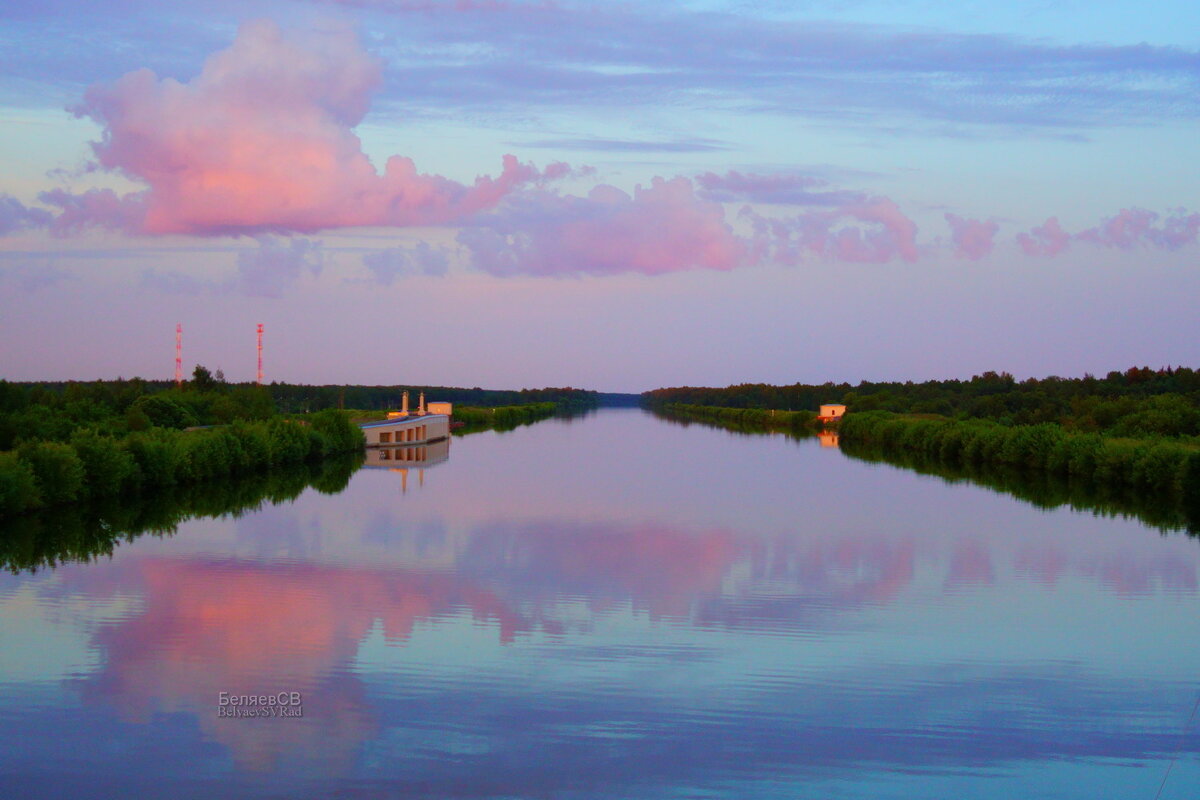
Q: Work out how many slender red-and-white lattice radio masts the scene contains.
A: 2